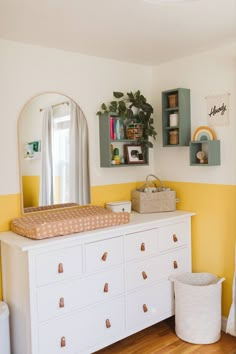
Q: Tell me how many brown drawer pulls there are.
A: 11